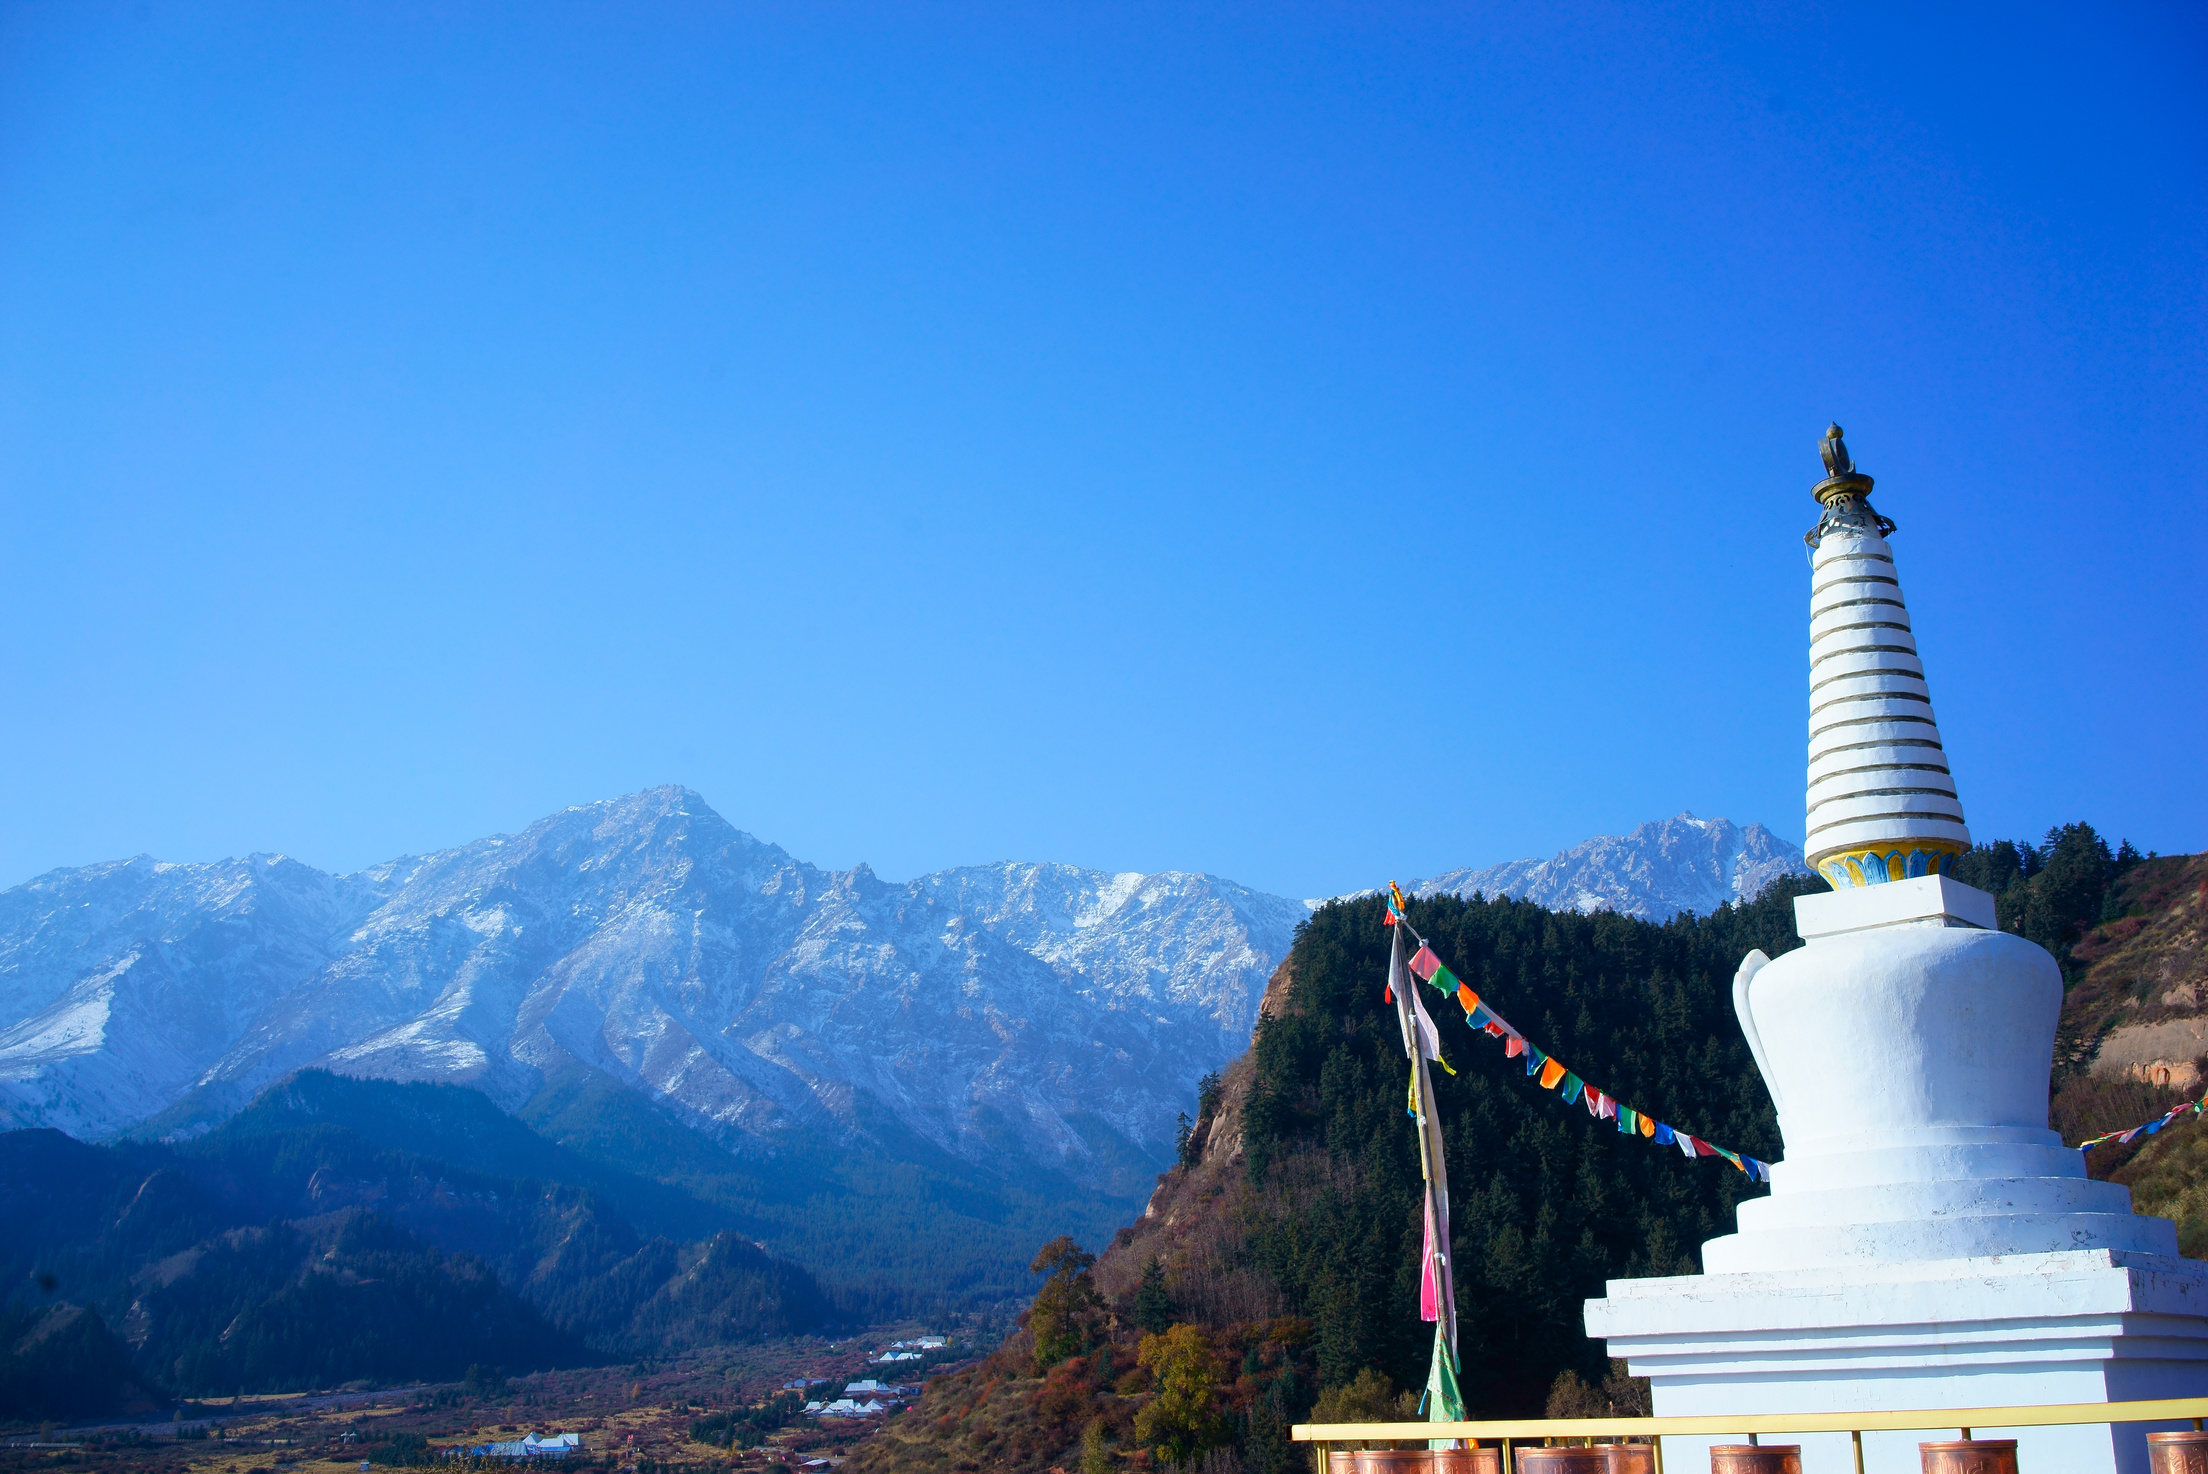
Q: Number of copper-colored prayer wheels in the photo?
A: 8